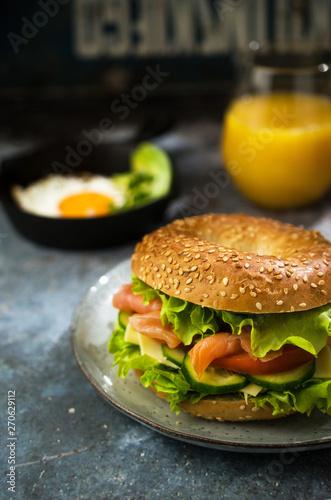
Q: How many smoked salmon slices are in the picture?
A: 3